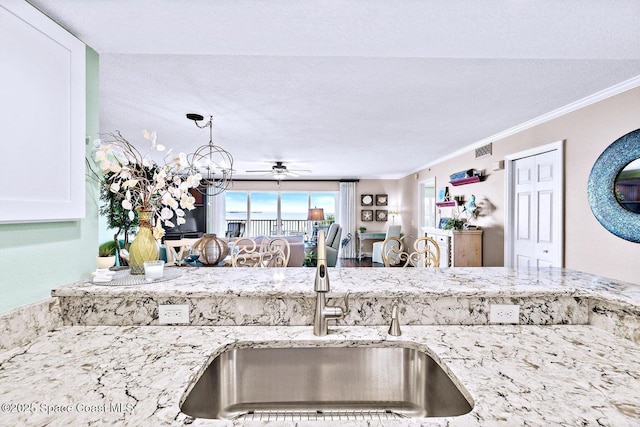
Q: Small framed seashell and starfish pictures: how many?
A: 4